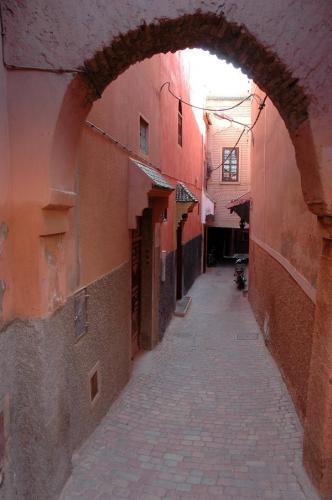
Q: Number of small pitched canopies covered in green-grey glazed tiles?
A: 2